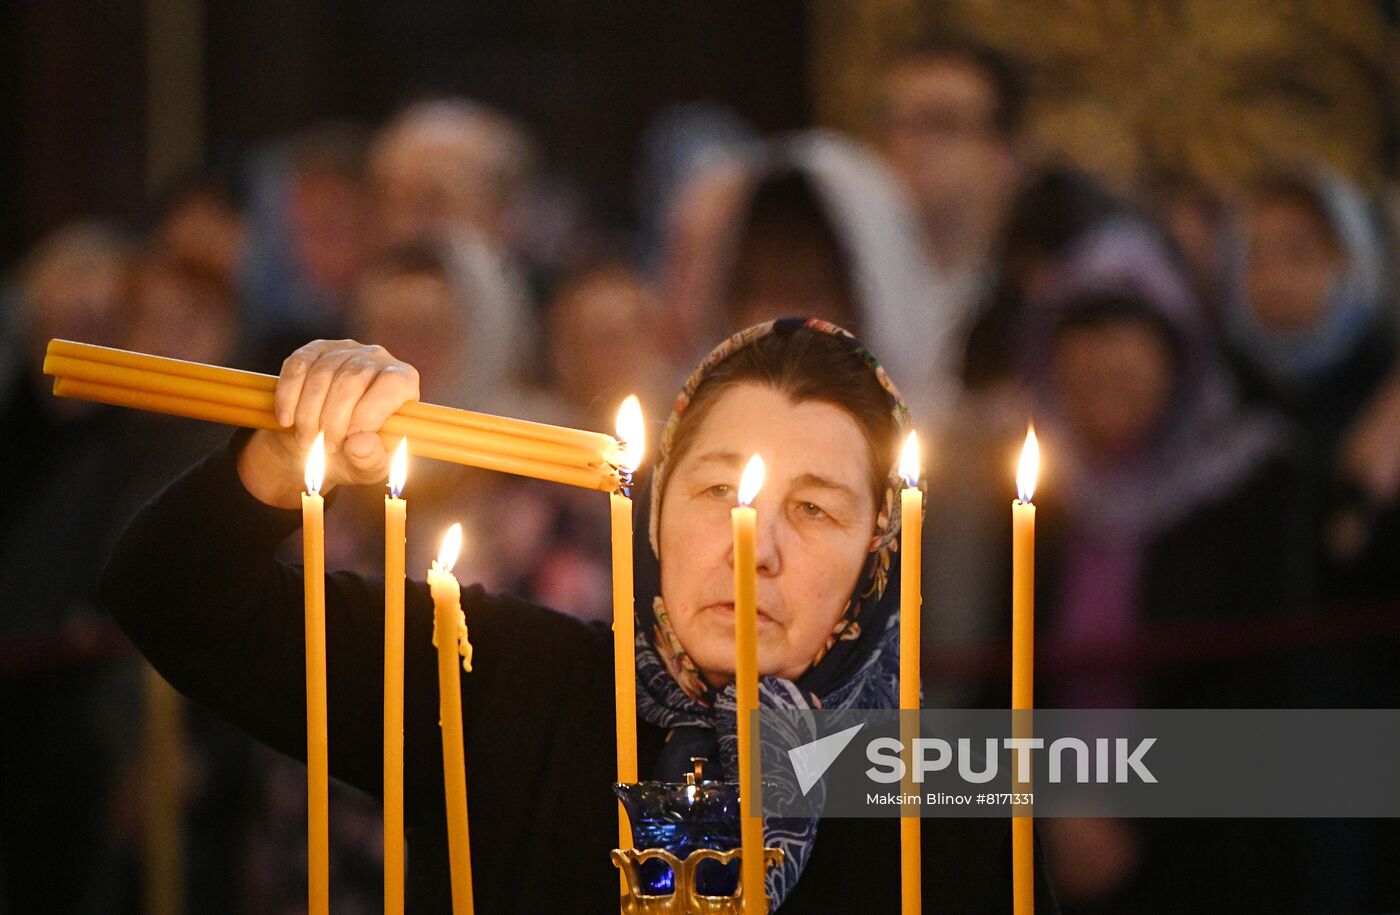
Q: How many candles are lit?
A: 7